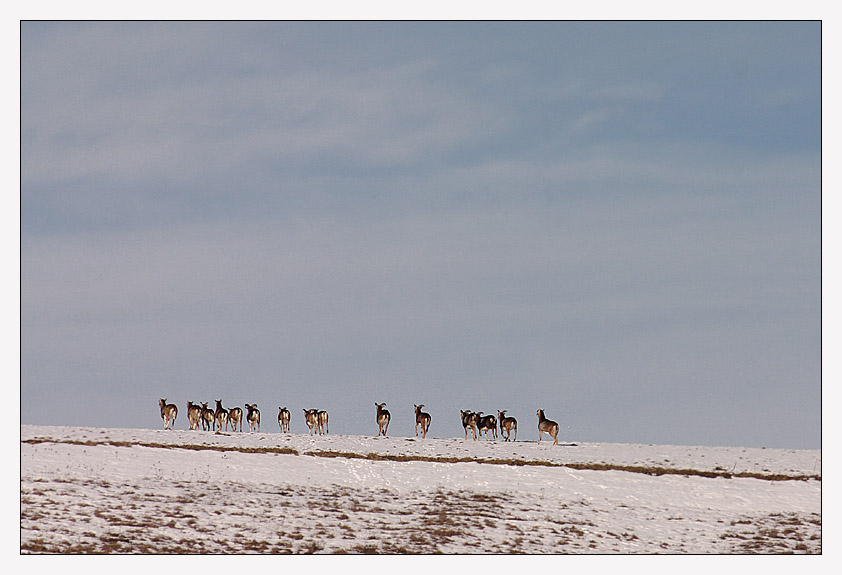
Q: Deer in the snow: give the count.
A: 15